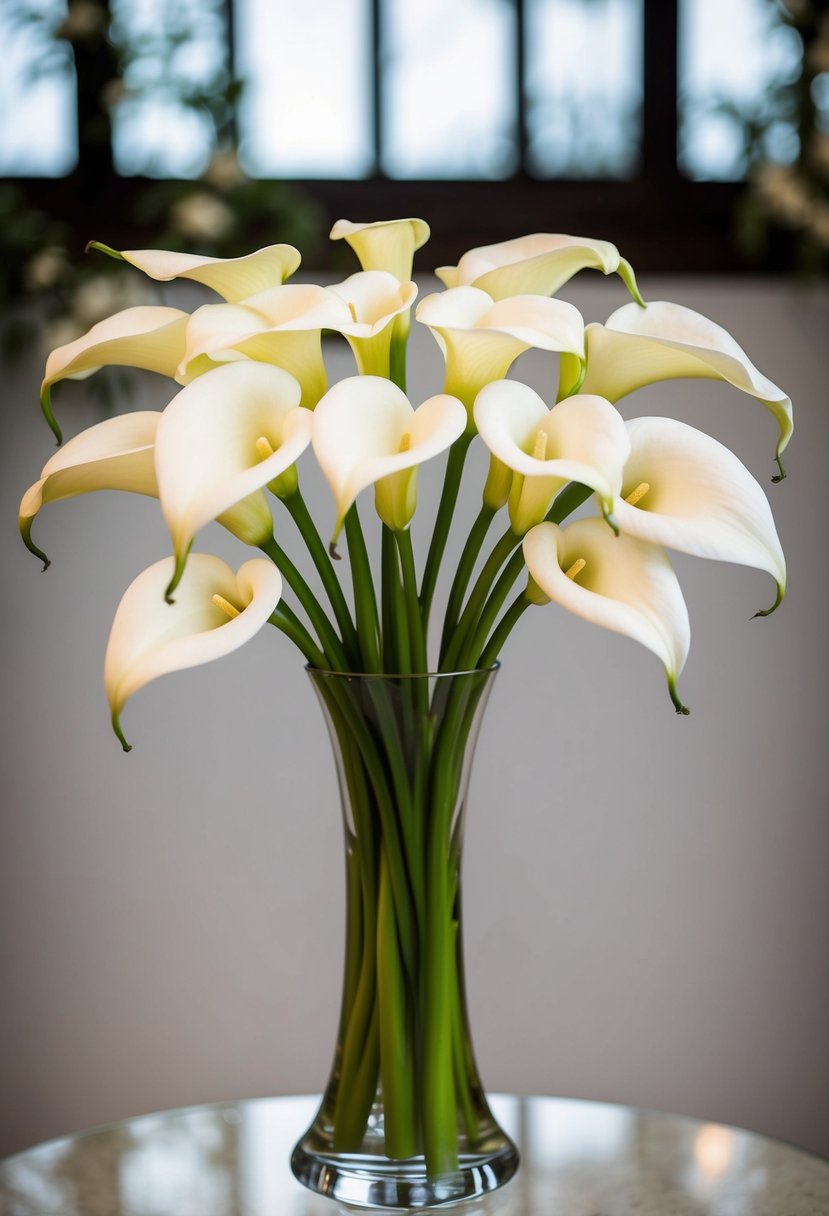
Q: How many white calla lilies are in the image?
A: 15